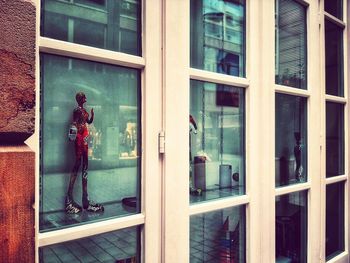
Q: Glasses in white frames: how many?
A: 13